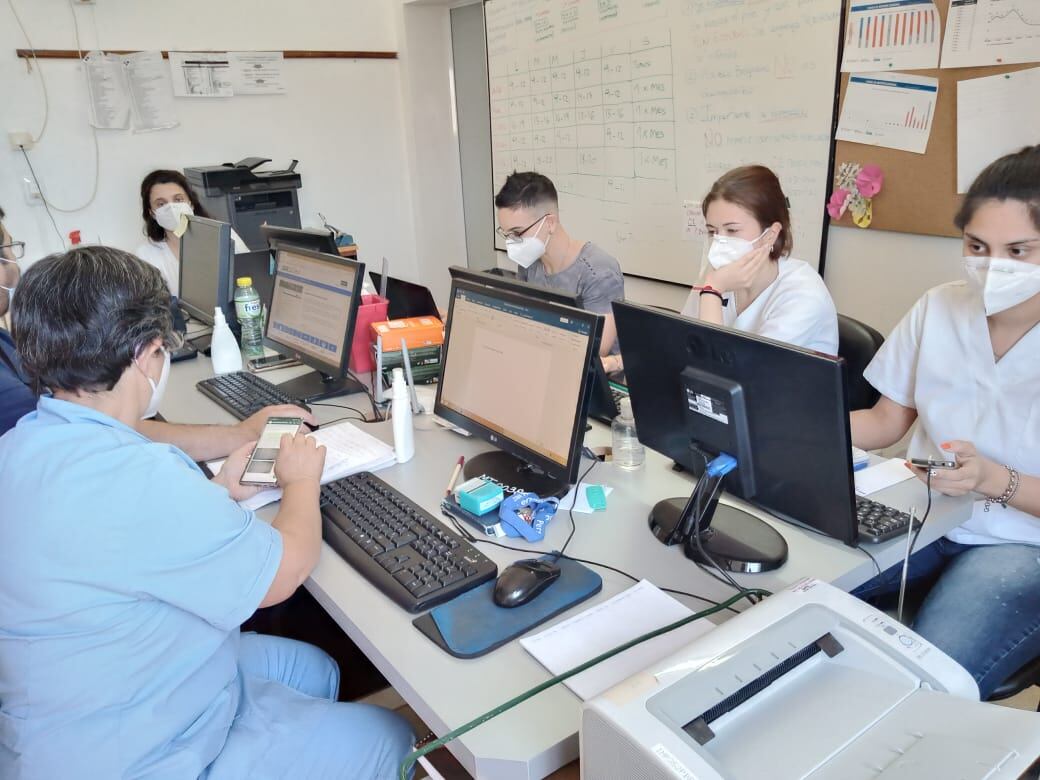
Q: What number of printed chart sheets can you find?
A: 3